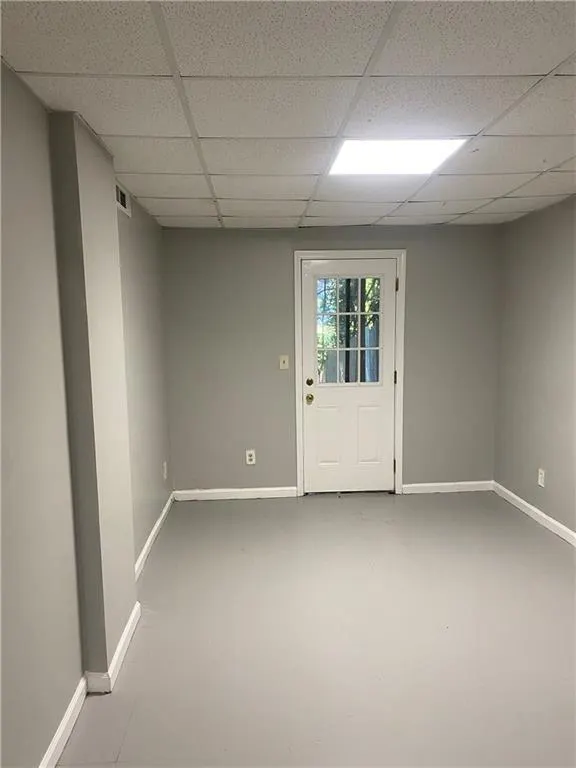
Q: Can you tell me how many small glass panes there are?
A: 9